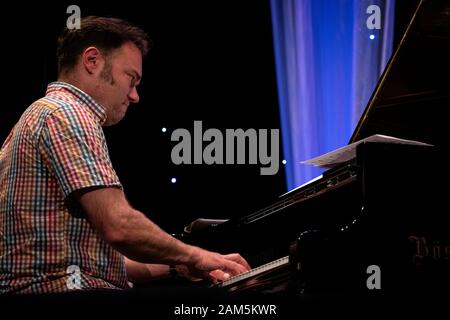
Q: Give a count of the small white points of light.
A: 4